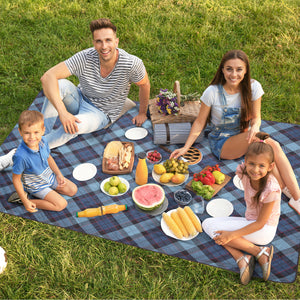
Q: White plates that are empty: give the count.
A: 4